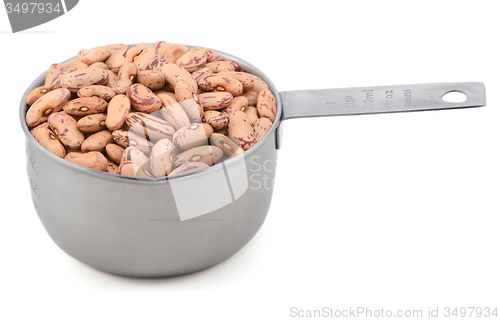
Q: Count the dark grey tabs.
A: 2